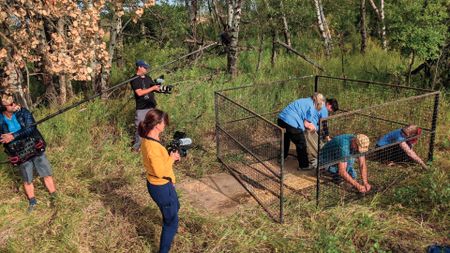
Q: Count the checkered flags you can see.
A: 0